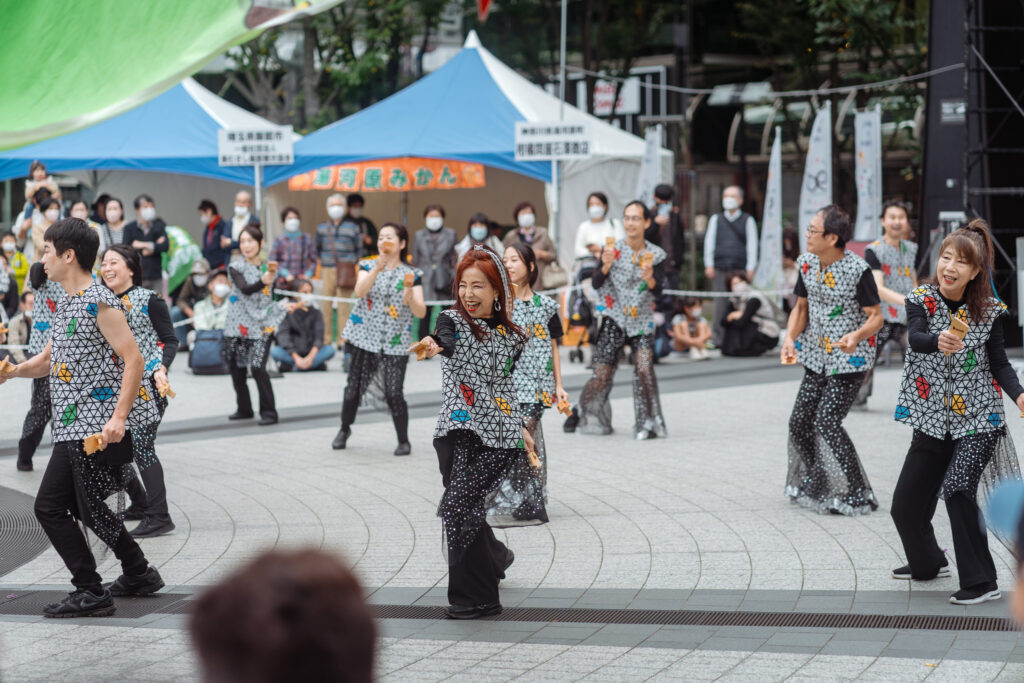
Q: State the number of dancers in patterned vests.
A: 11